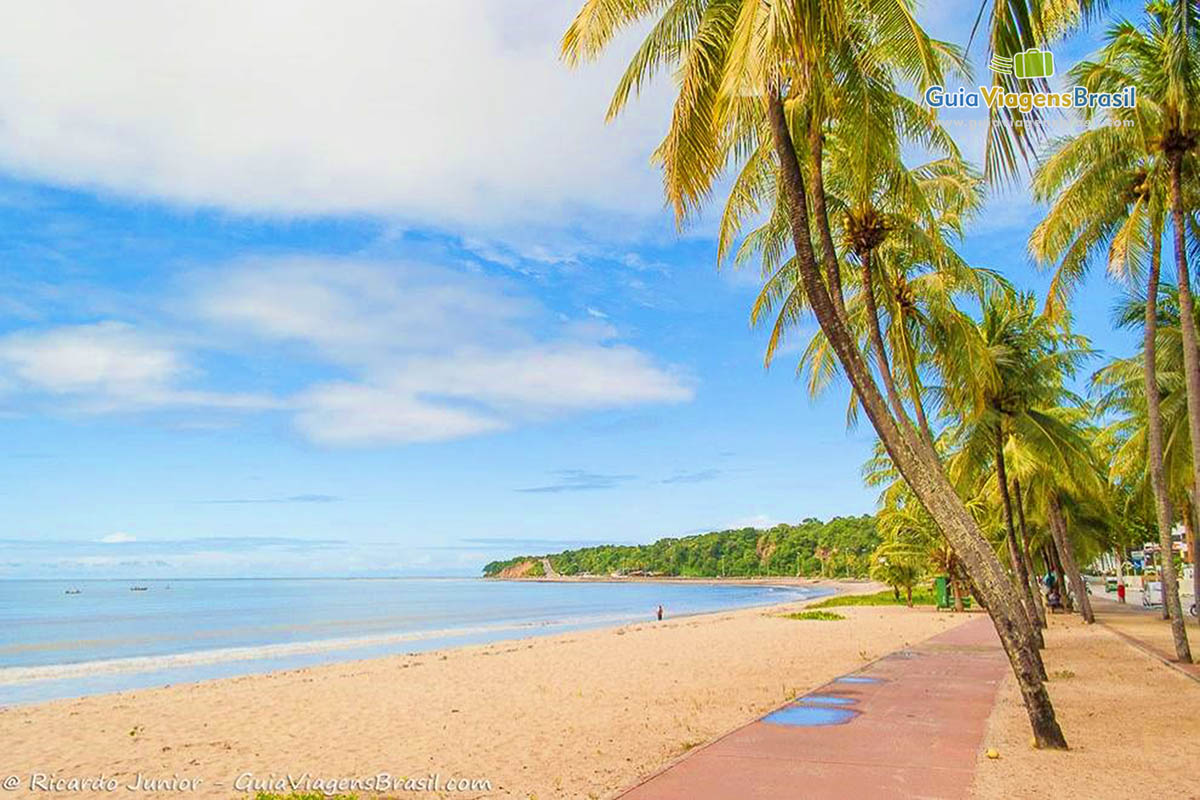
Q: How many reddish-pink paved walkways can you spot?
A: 1